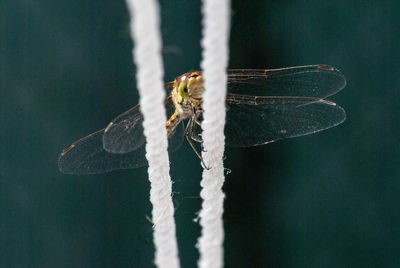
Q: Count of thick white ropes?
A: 2